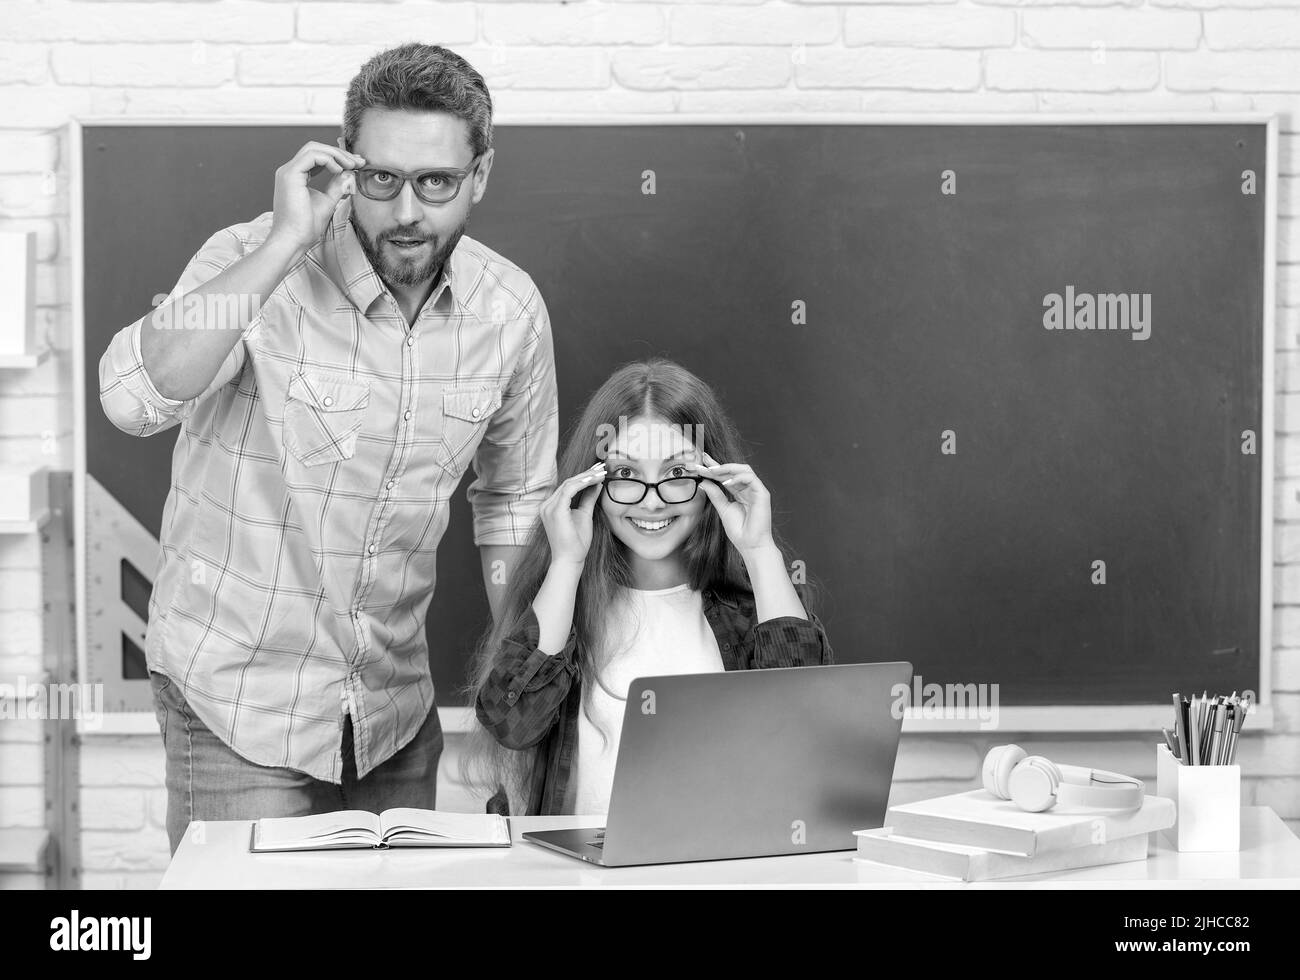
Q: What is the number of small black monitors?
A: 0